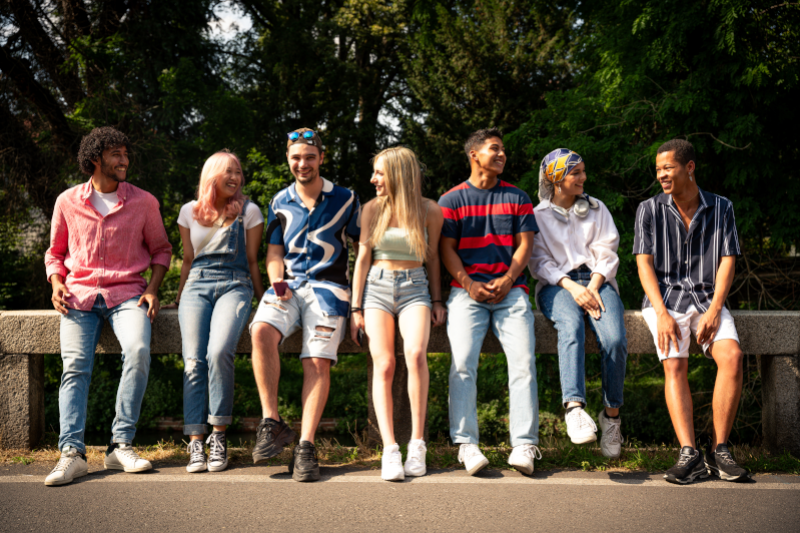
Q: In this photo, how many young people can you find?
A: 7